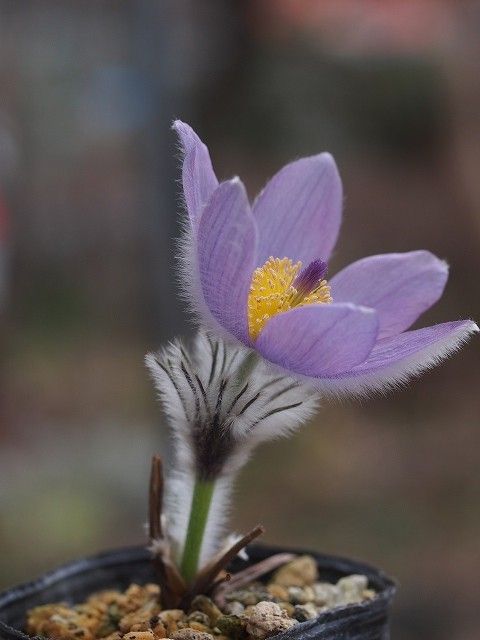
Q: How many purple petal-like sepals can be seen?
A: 6